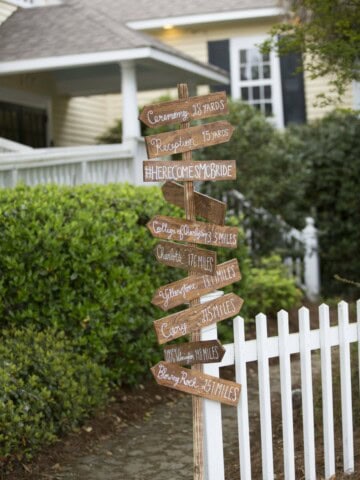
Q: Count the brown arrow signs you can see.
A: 9